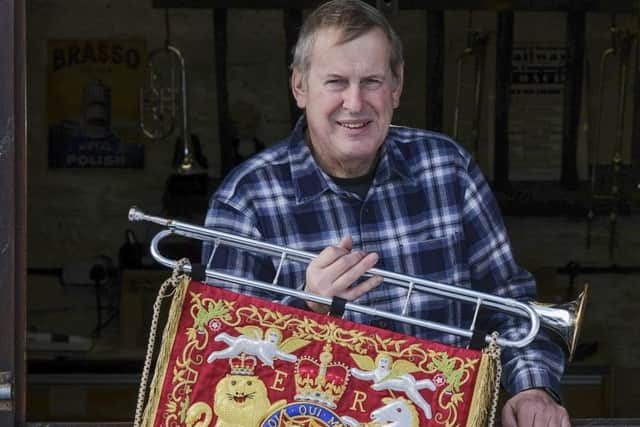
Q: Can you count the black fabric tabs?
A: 3